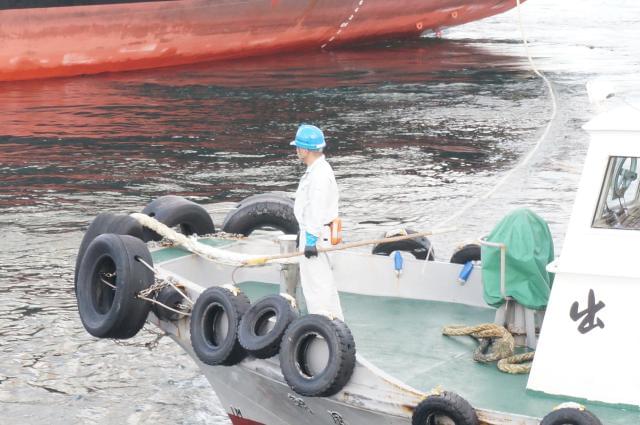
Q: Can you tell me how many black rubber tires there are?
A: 12